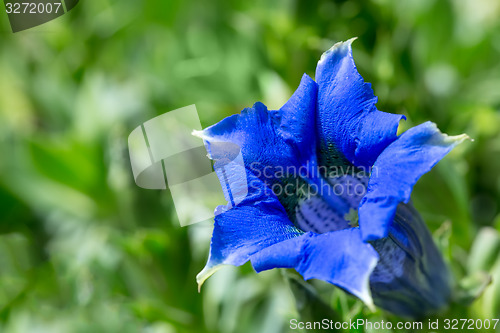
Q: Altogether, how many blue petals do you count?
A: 5